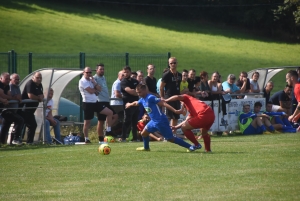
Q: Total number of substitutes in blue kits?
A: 3